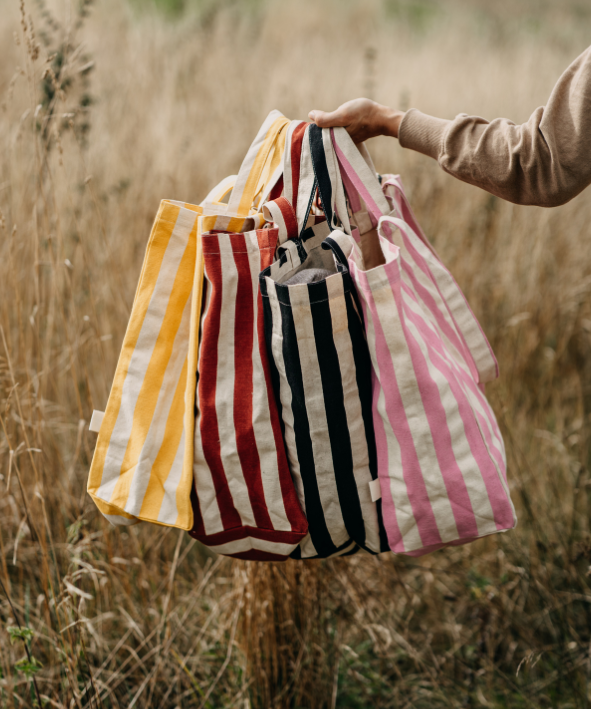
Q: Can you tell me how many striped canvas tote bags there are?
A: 4